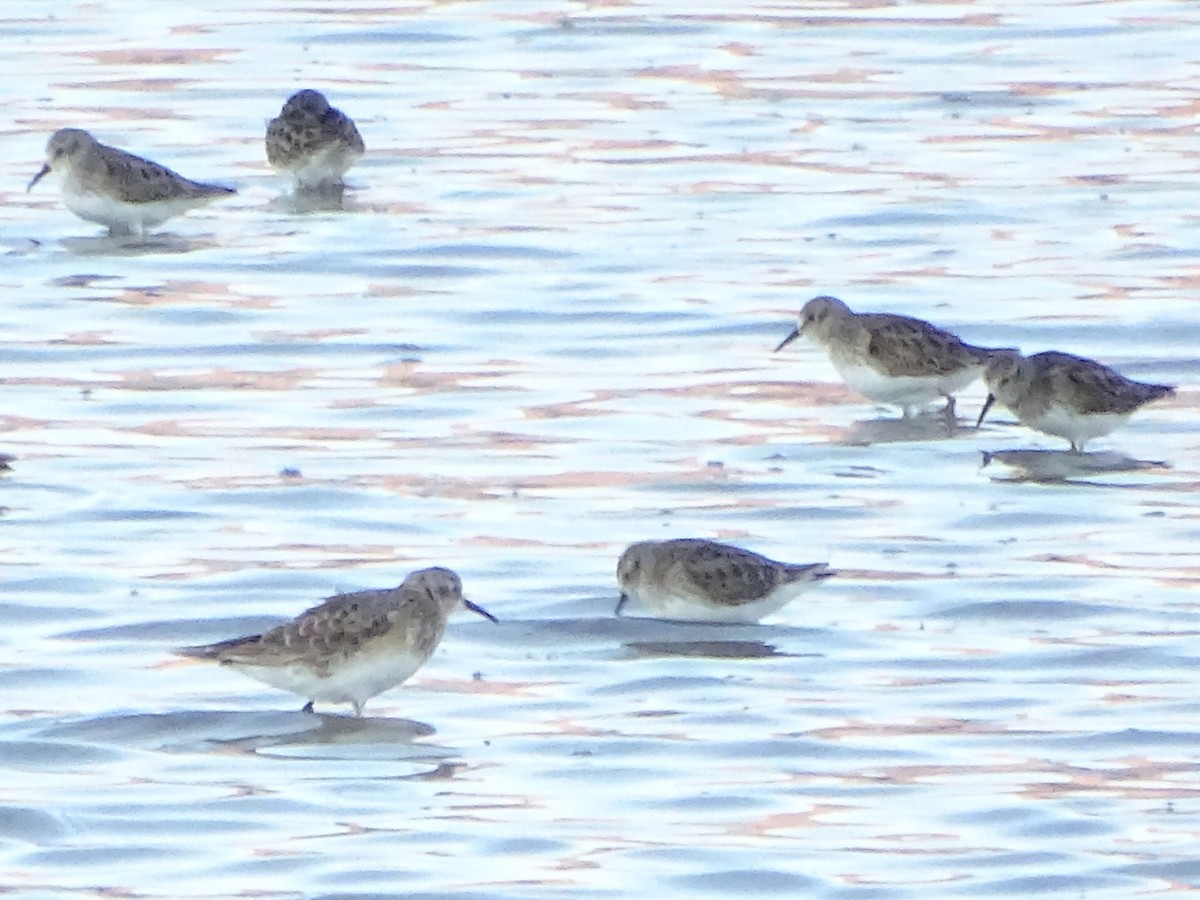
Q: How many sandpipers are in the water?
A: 6